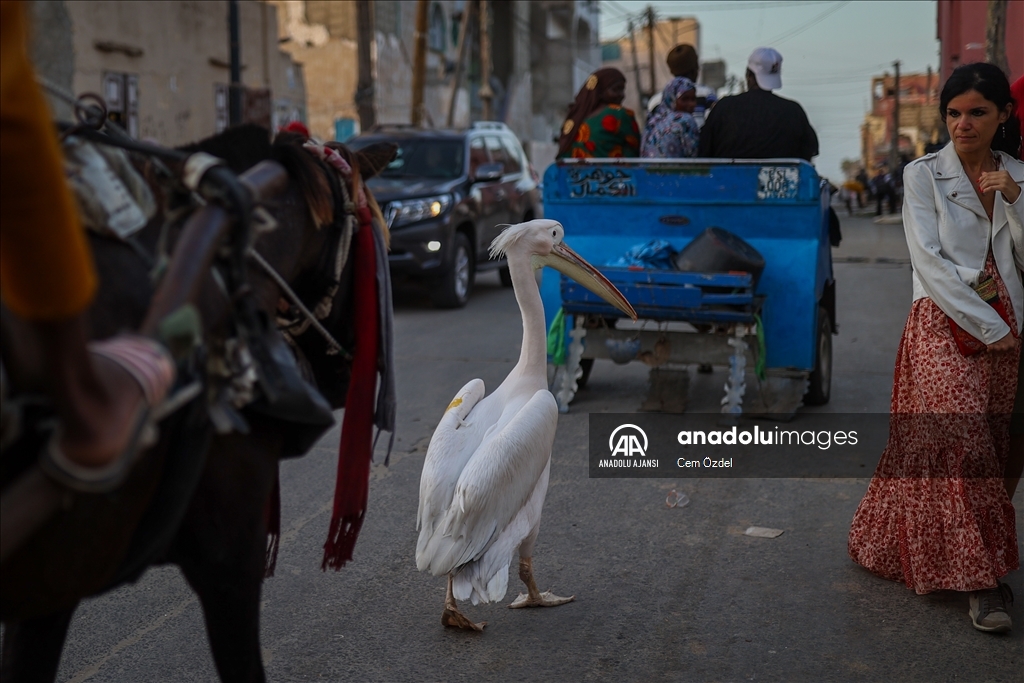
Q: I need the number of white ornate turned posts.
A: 2